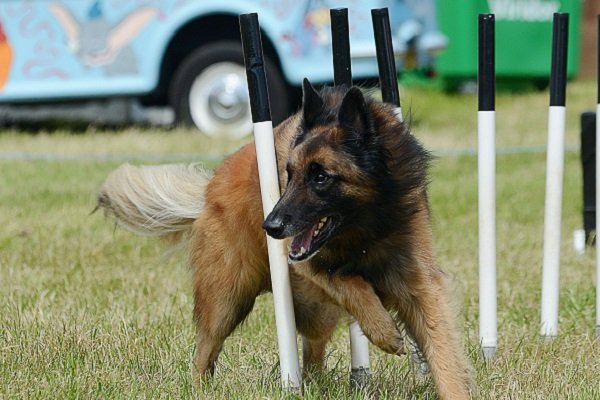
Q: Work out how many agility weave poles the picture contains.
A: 6